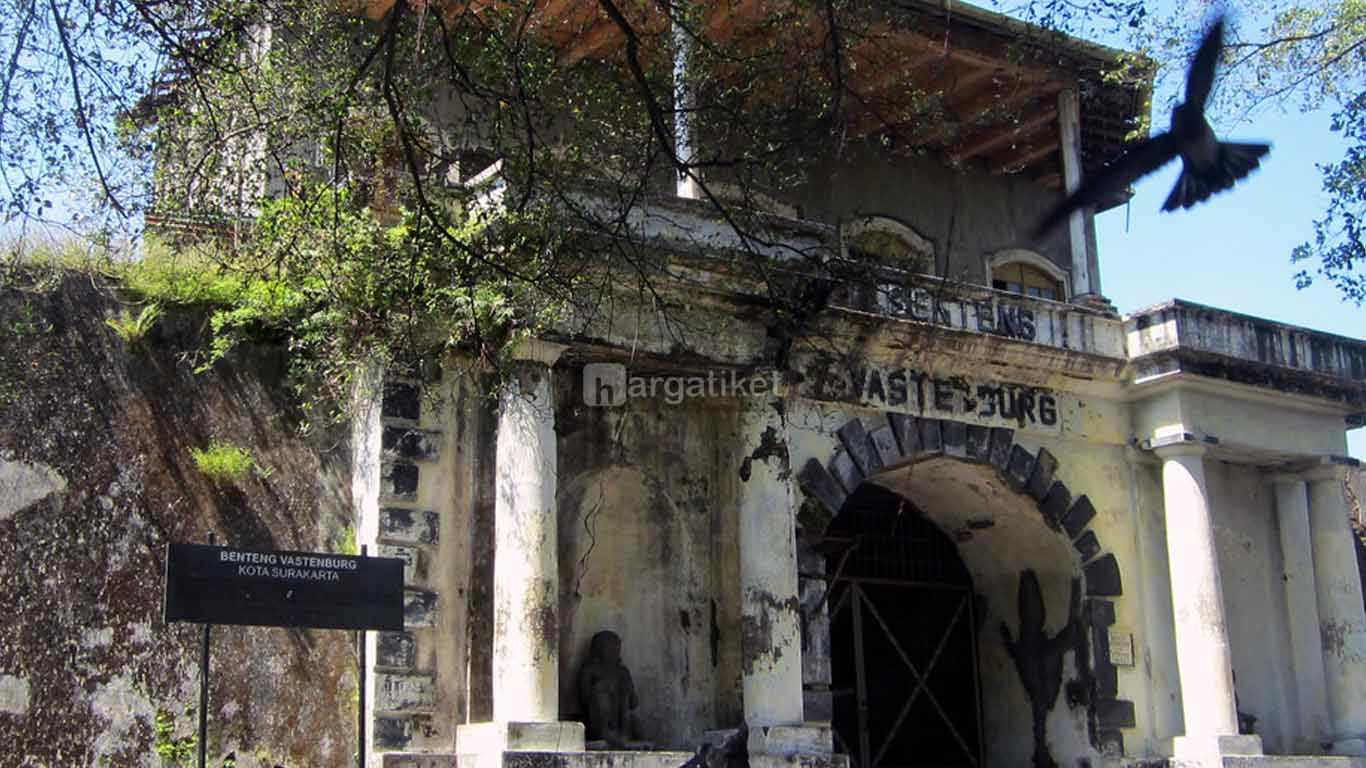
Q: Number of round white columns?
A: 4